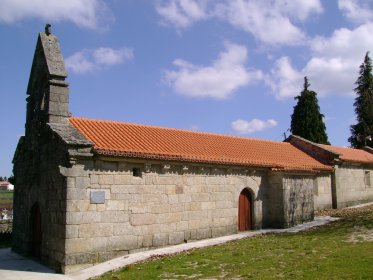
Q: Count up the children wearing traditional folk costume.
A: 0